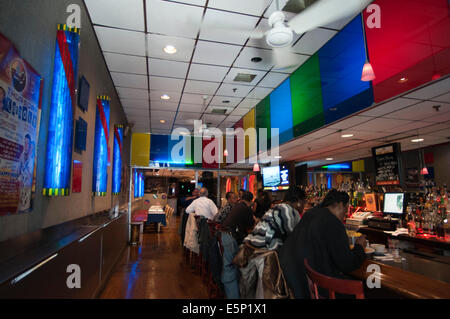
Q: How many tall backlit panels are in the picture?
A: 3